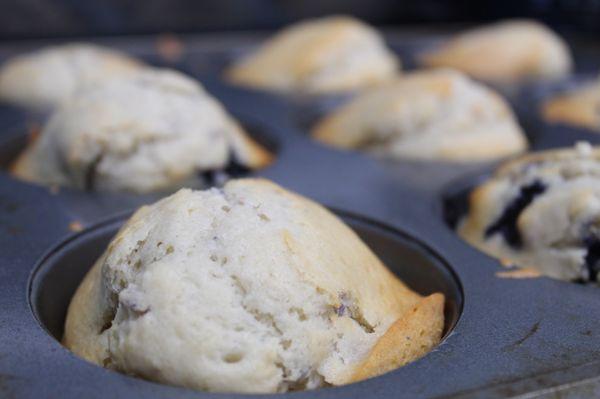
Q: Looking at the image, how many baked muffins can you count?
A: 8